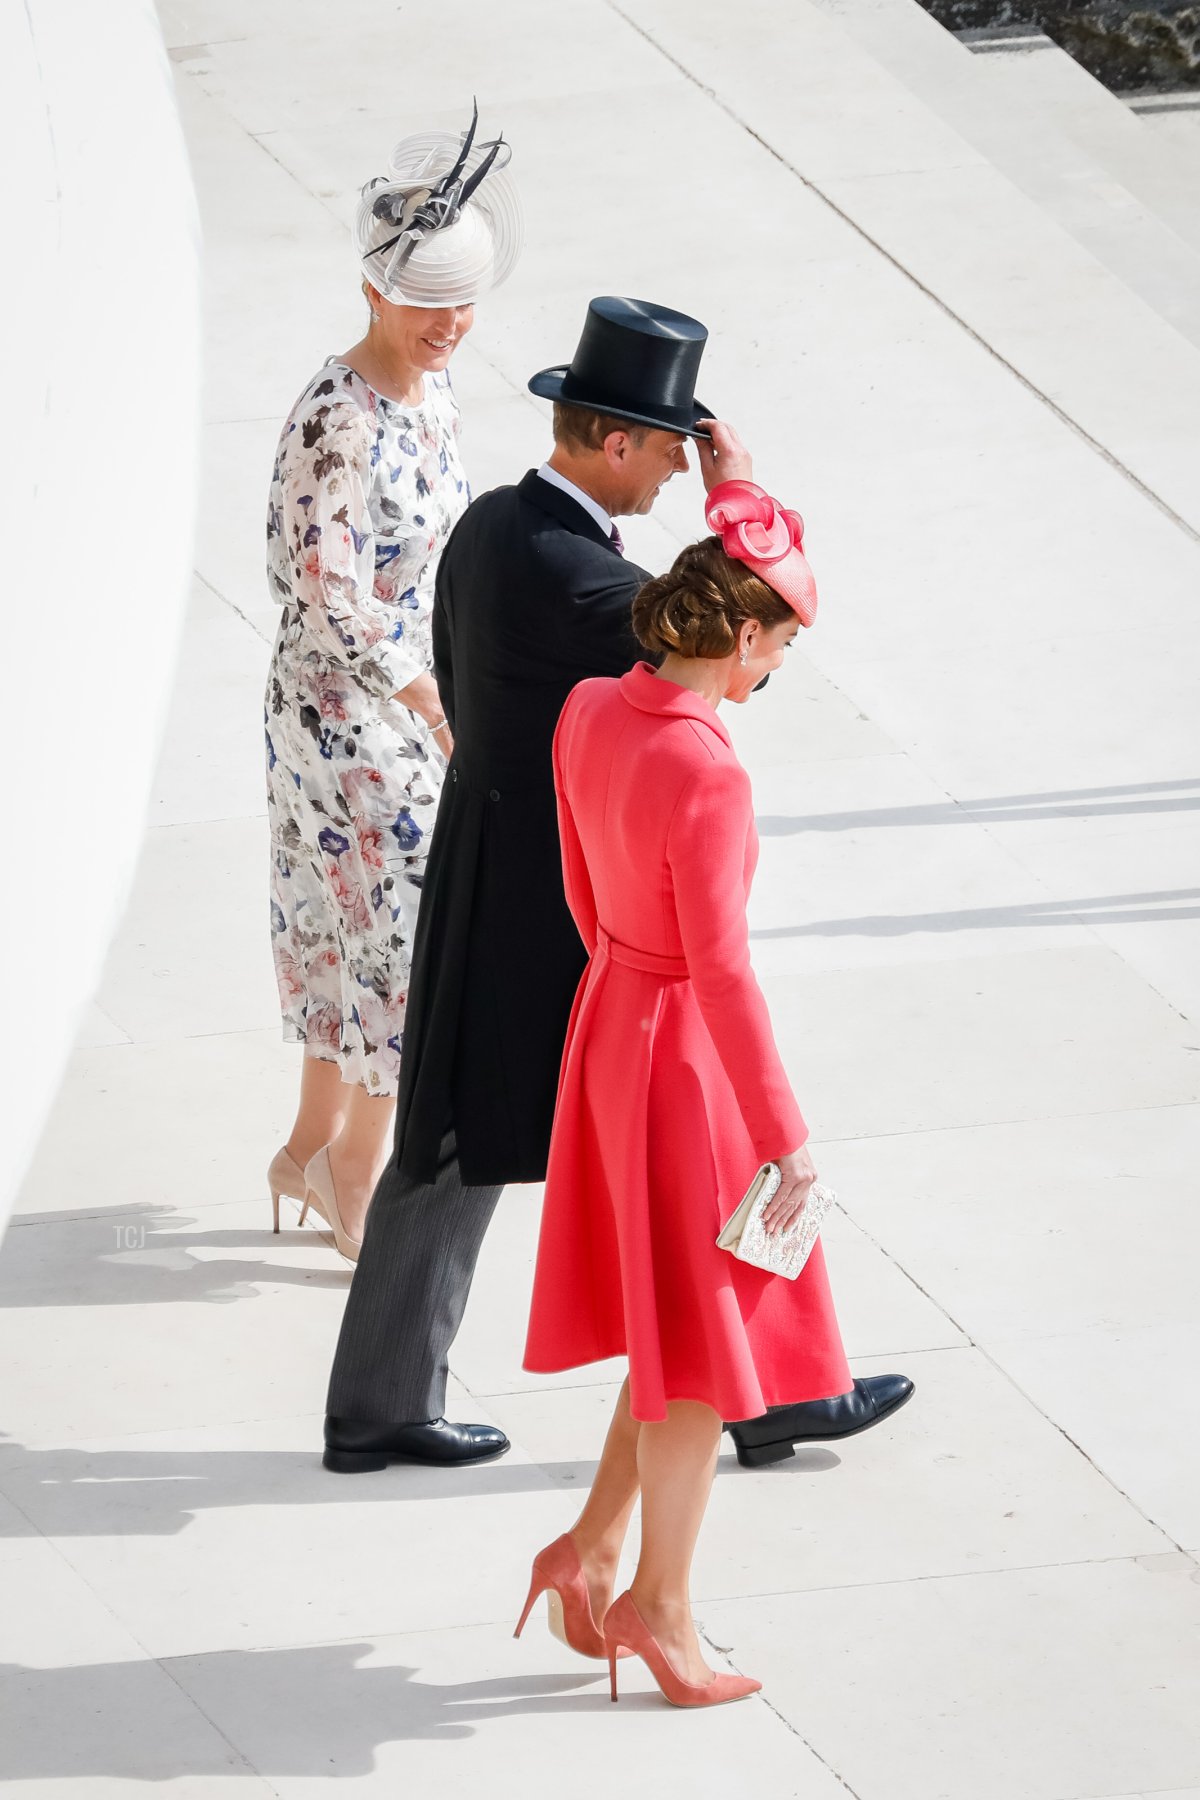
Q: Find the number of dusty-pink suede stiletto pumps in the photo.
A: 2